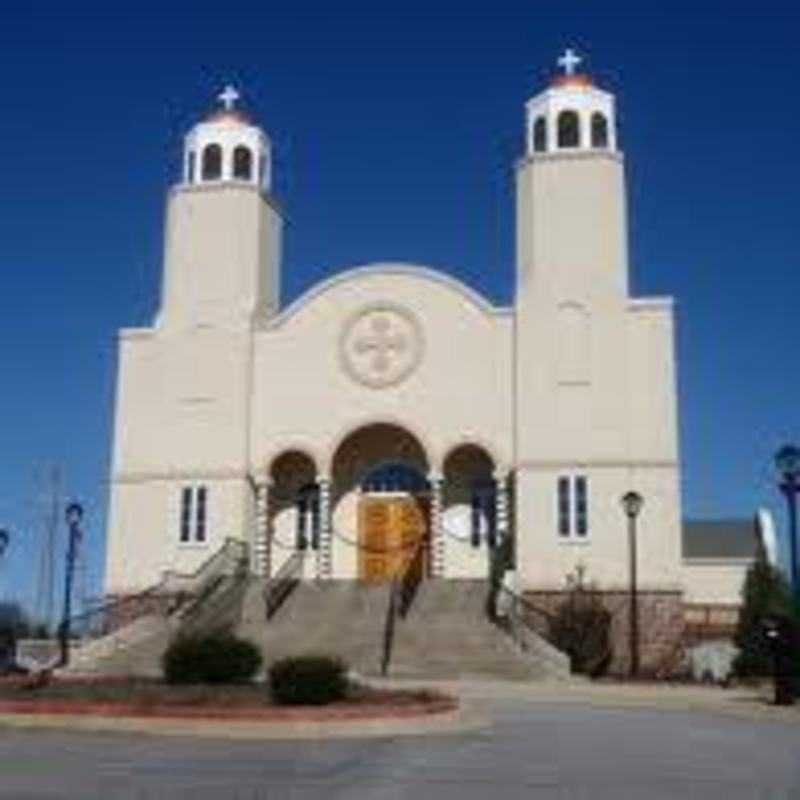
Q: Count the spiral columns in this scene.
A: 4